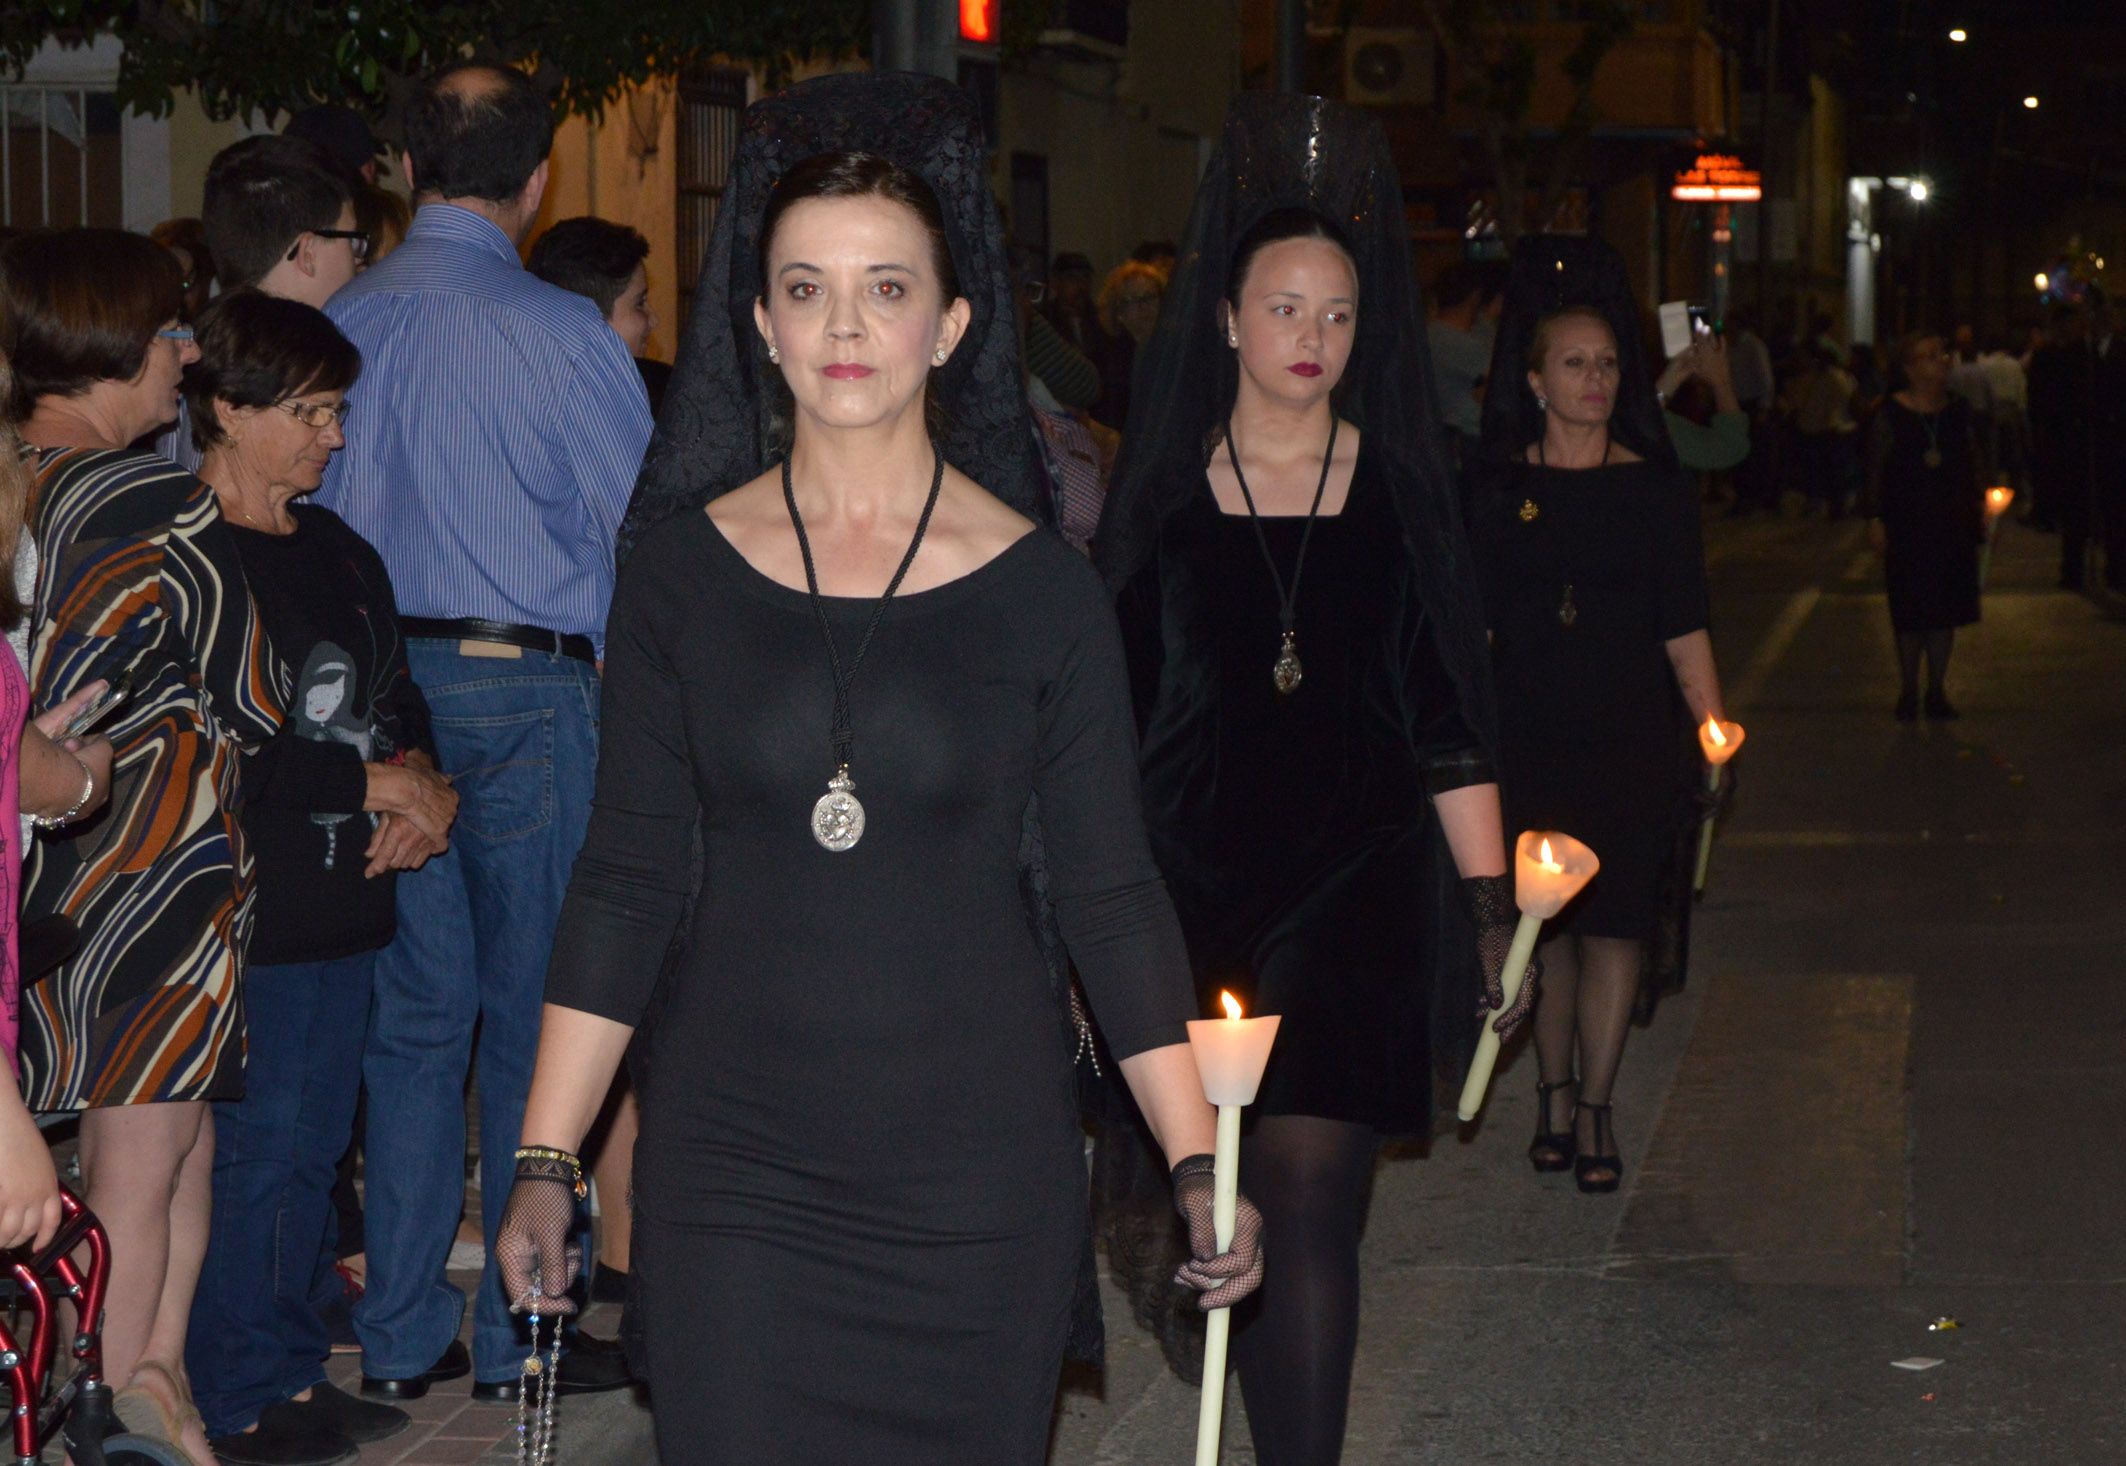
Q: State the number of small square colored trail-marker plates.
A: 0